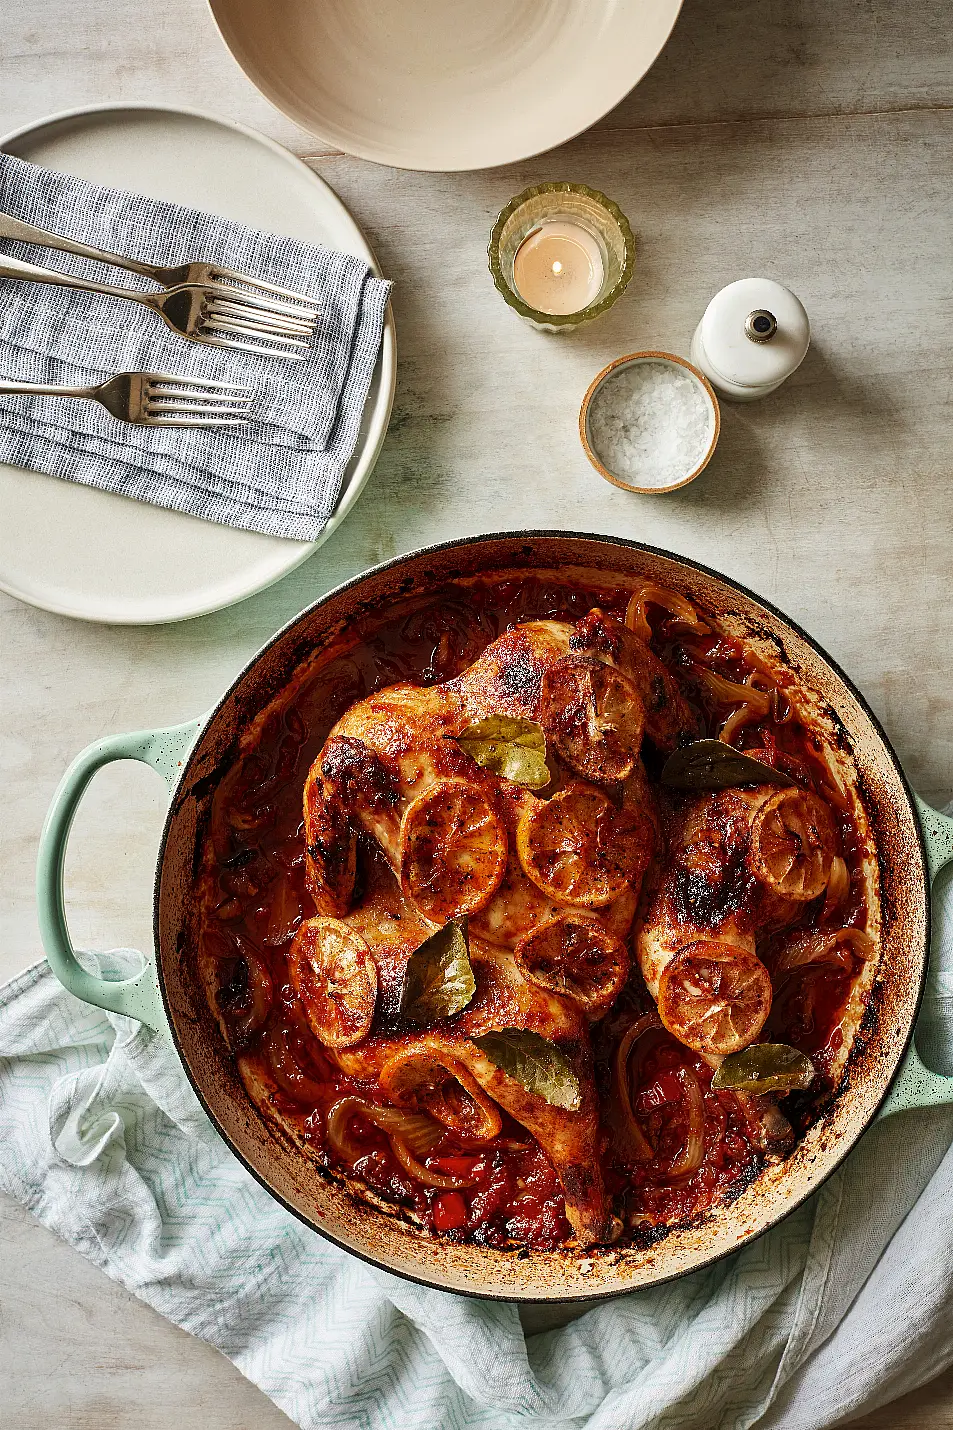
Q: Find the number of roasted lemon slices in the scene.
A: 8